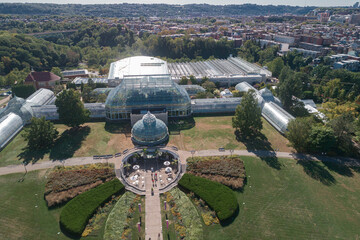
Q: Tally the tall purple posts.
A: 4